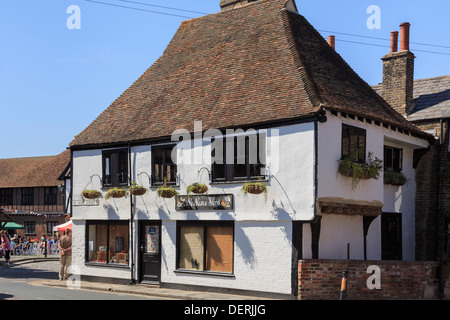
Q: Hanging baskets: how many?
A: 6